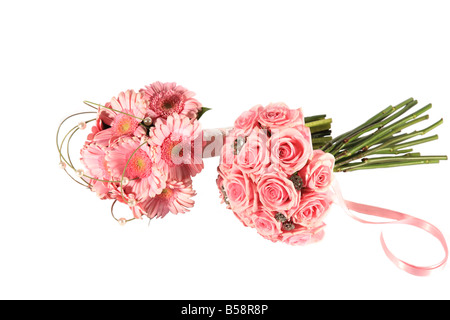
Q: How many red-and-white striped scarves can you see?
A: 0